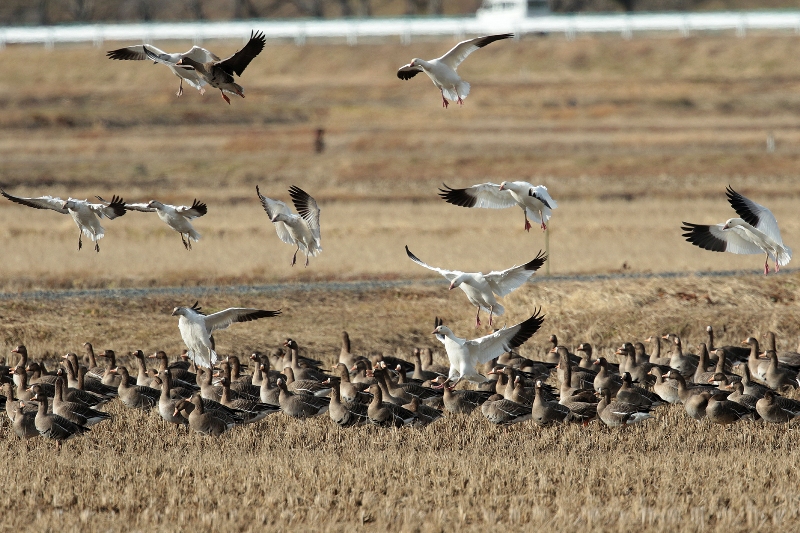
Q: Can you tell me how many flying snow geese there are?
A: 10